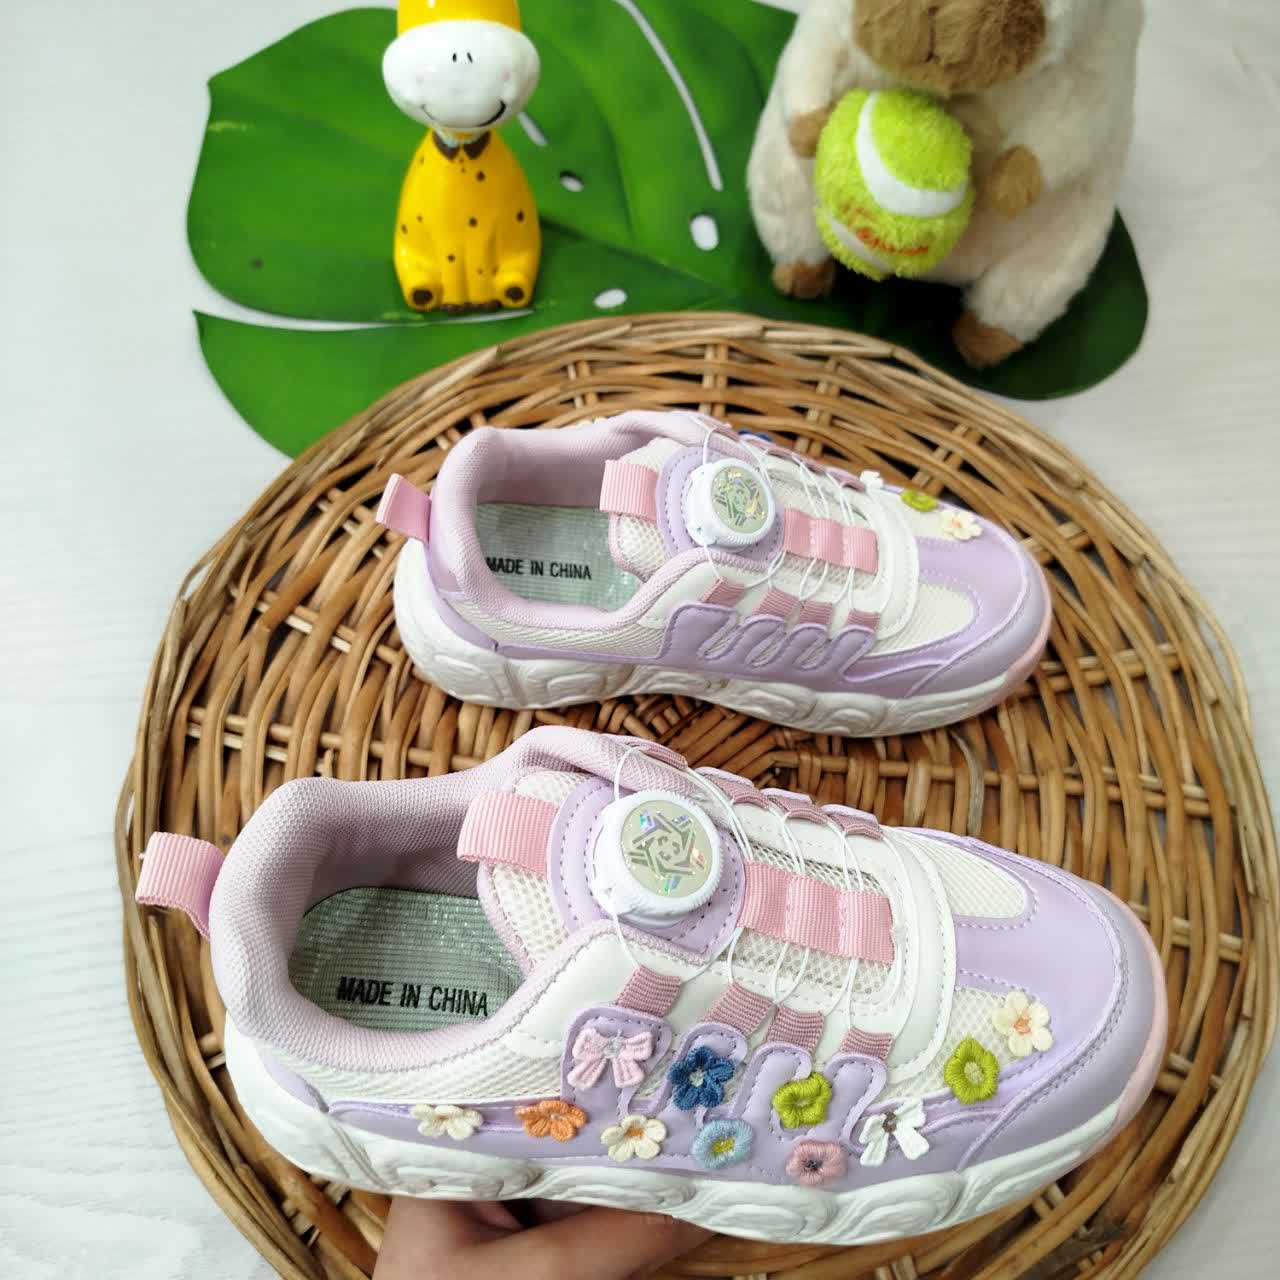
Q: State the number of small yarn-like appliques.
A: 15